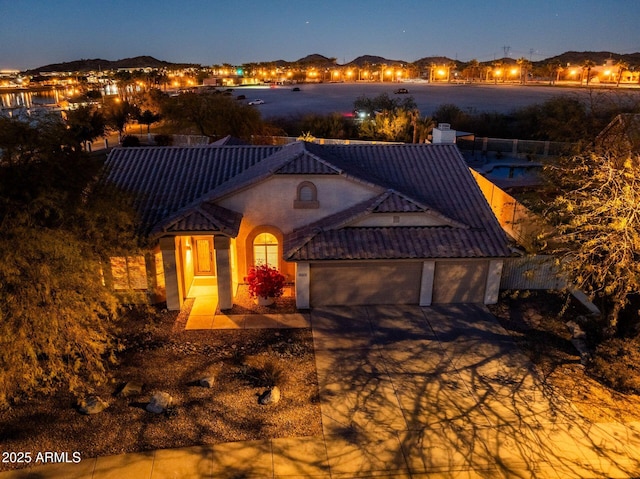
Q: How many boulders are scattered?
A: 5